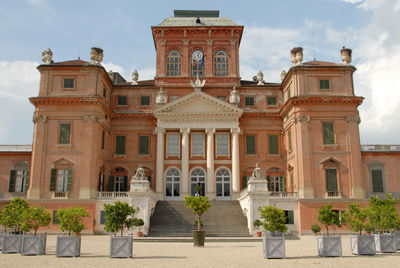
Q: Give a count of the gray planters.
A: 10